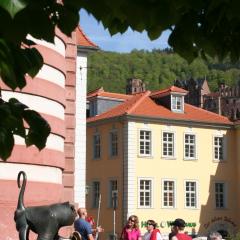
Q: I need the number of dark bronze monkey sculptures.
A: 1